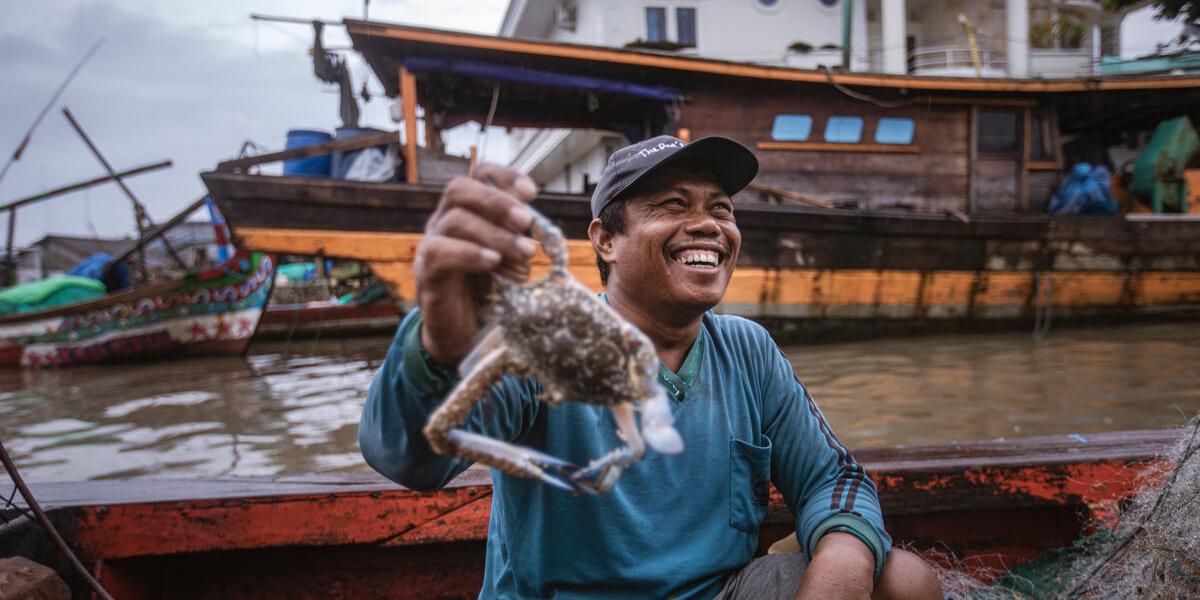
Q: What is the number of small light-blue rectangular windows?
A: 3